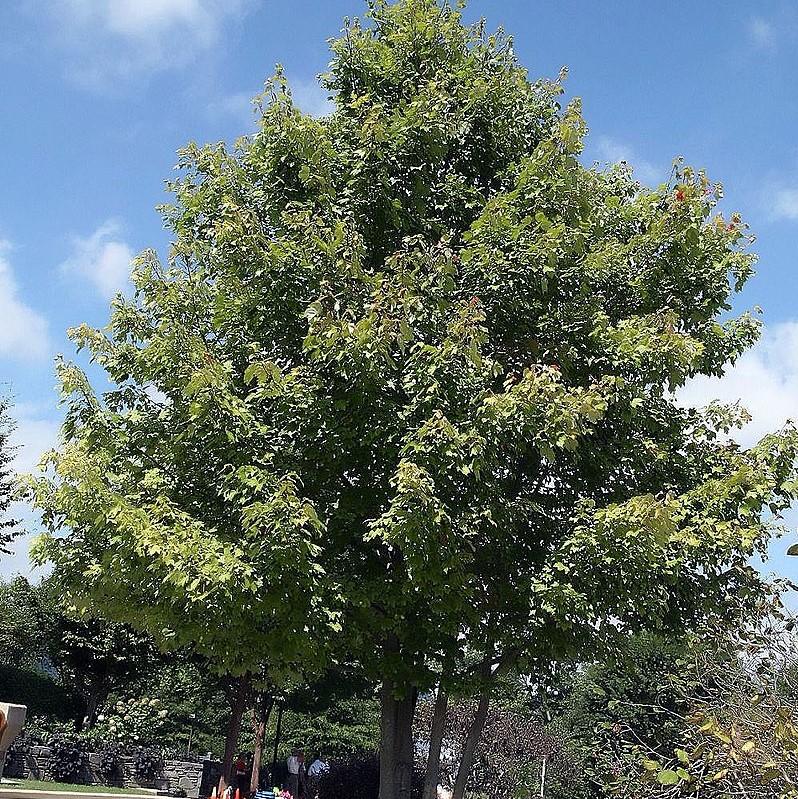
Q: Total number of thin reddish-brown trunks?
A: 2